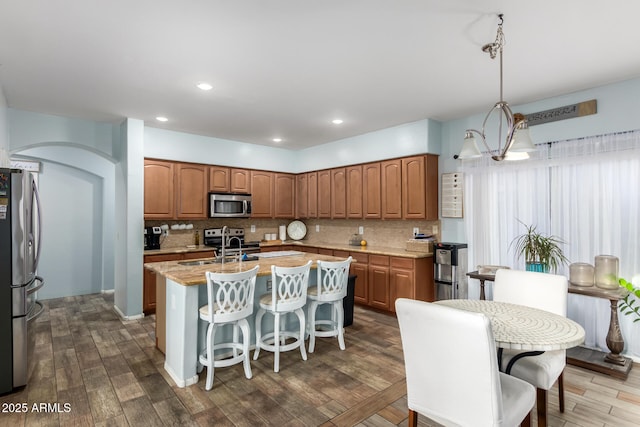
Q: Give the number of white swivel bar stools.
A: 3